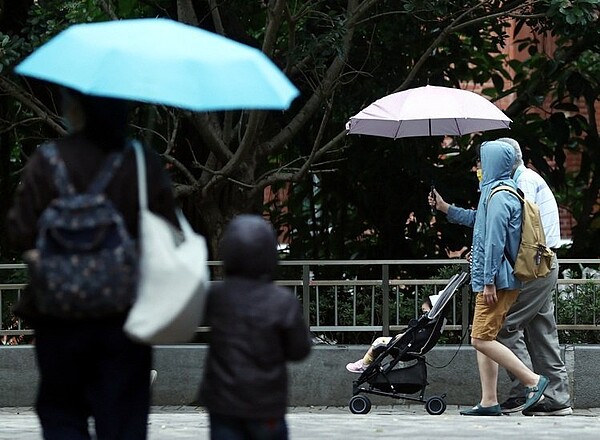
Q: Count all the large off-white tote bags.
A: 1